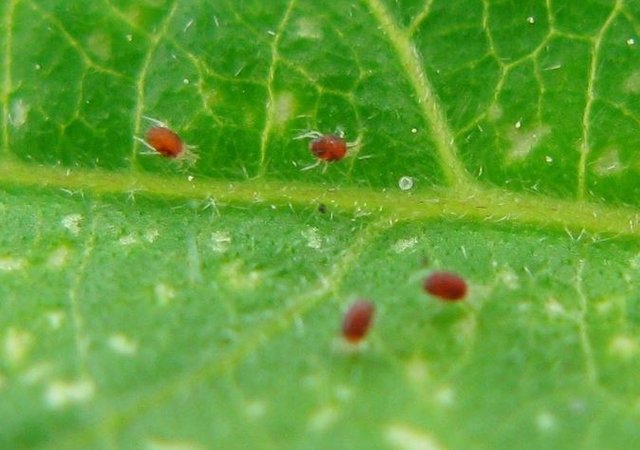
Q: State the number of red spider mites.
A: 4